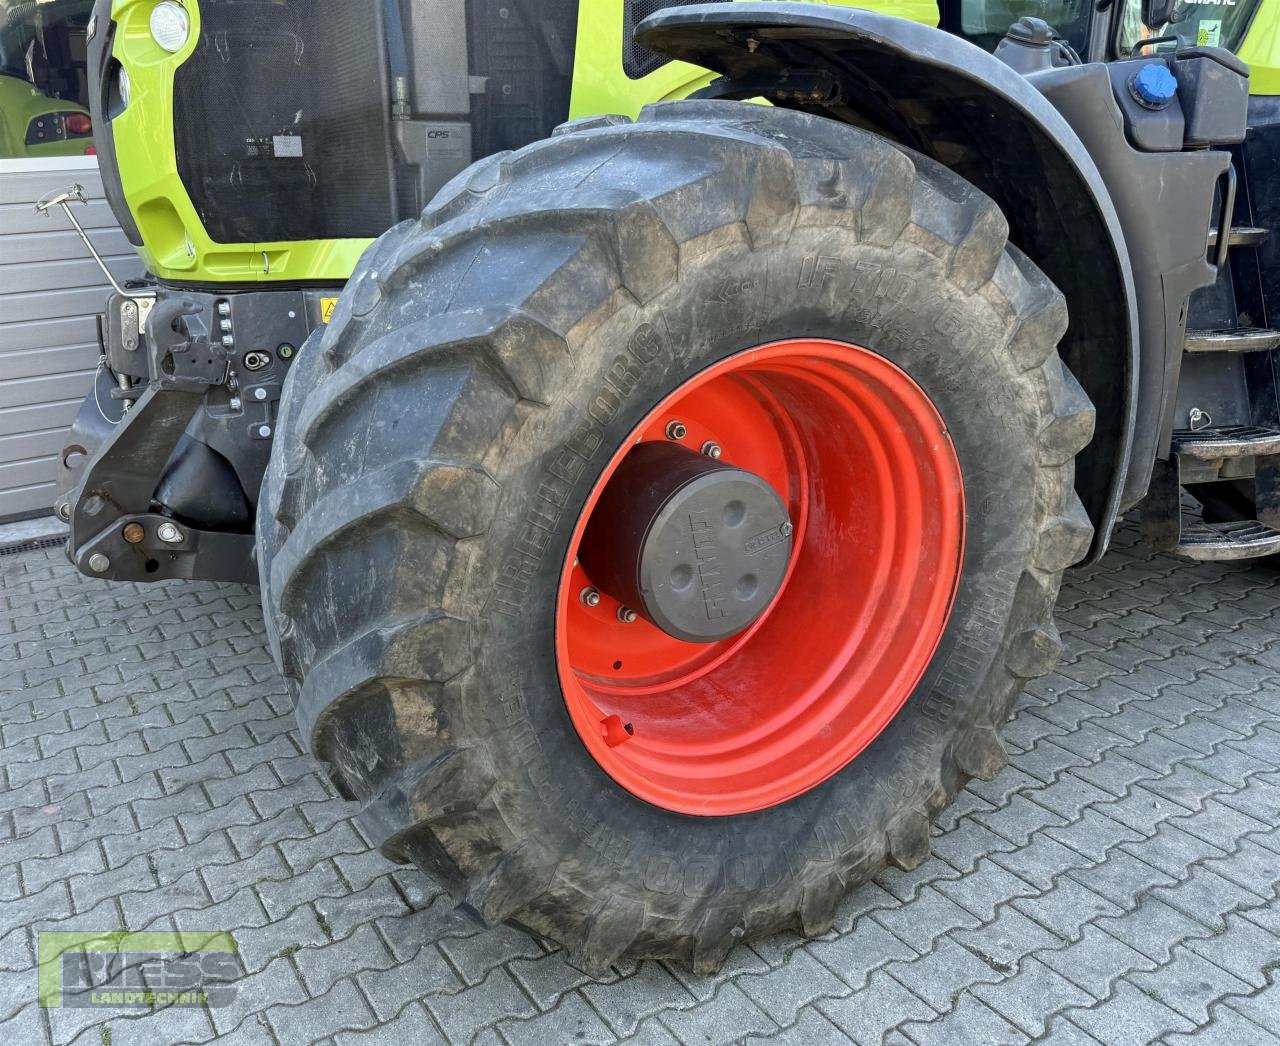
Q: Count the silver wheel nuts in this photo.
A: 4